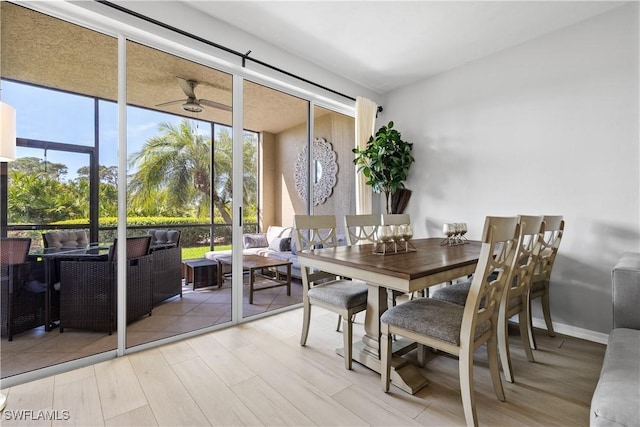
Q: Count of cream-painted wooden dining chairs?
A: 6